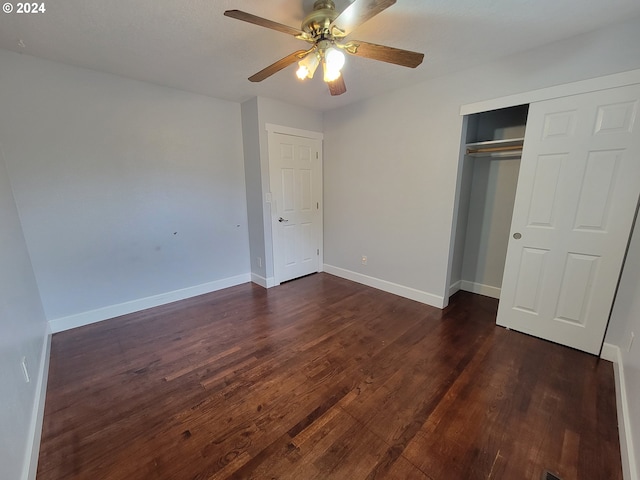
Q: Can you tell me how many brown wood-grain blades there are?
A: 5